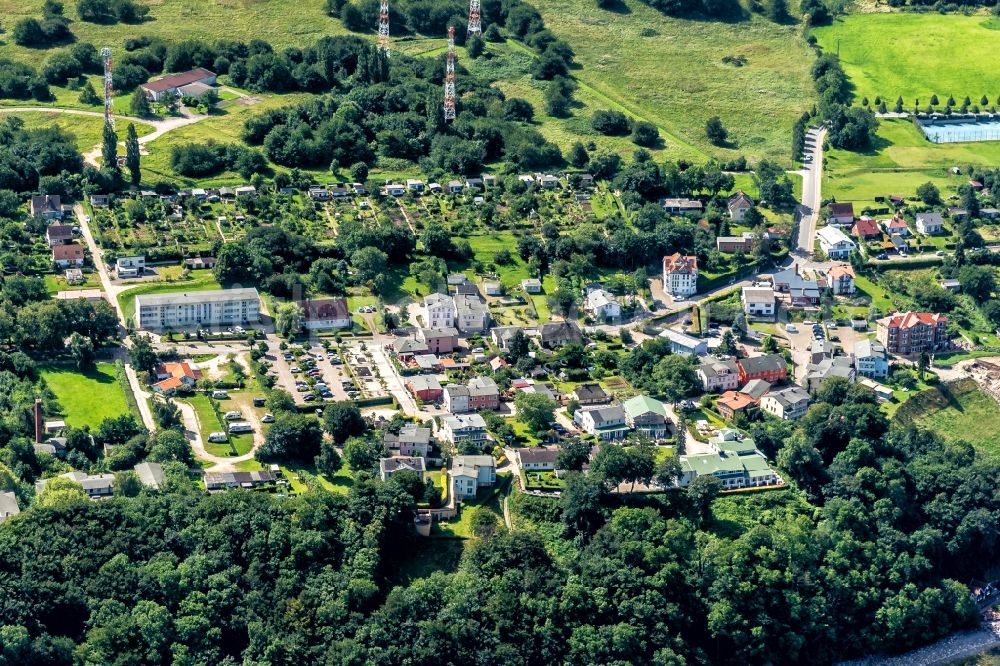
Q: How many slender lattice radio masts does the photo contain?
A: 4